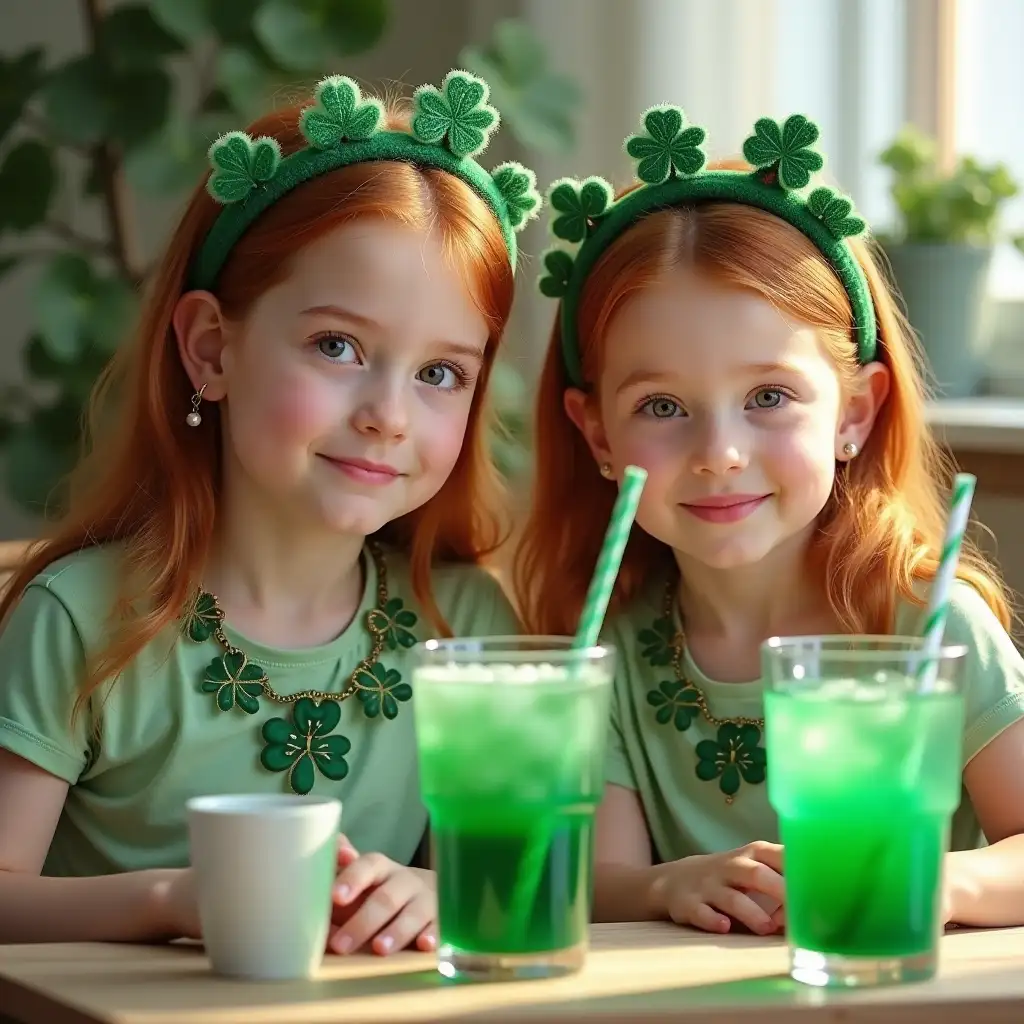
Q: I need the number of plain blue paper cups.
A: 0